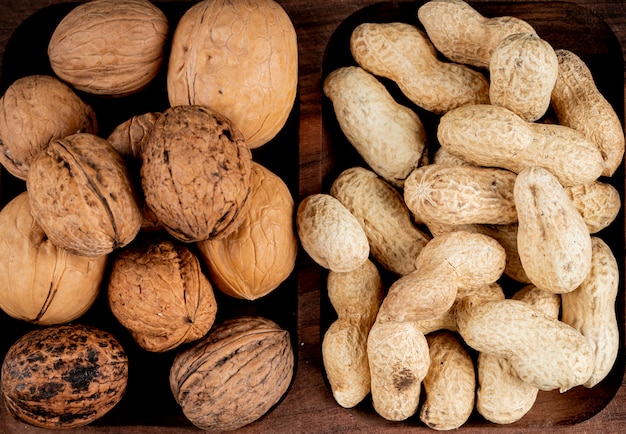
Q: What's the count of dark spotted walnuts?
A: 1